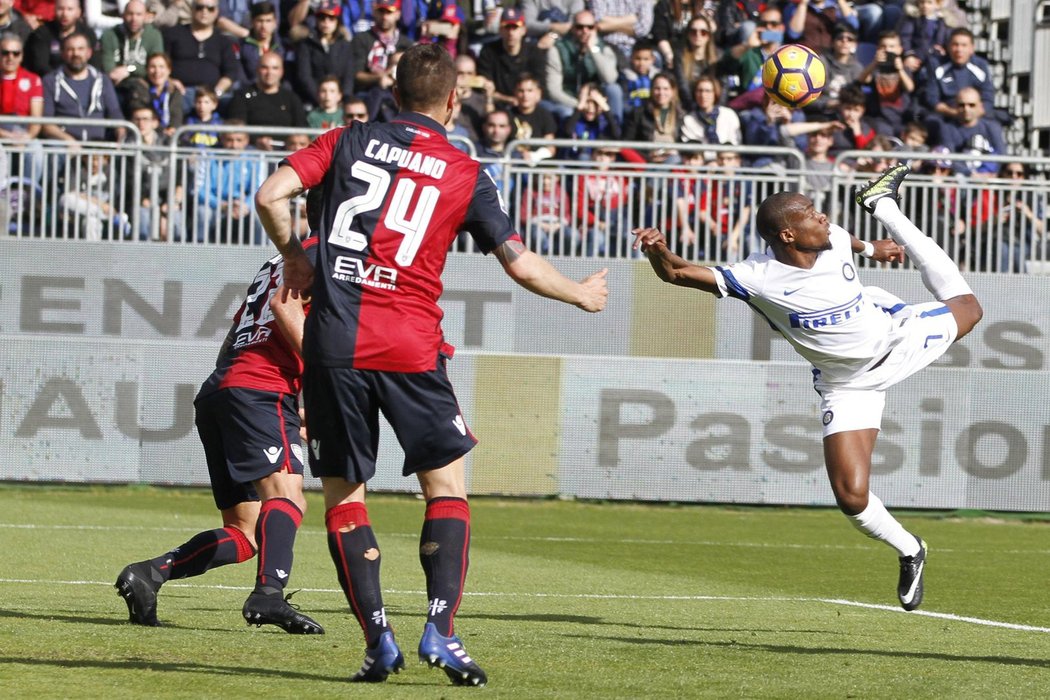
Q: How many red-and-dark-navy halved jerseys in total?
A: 2